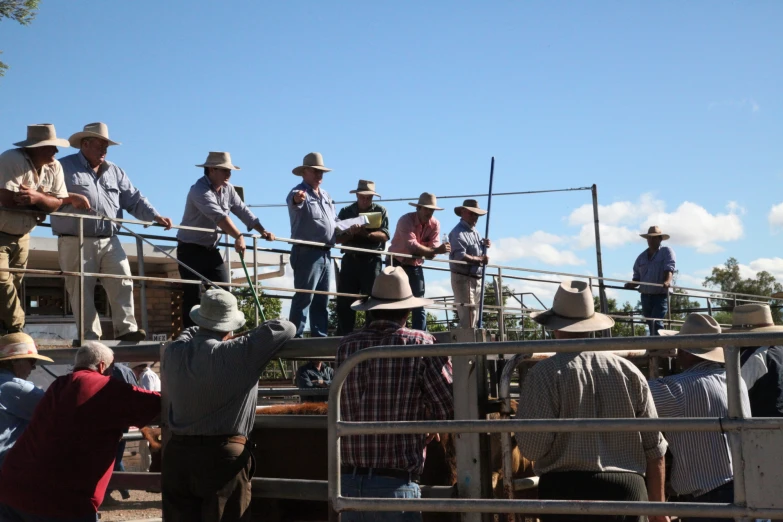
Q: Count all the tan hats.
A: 13